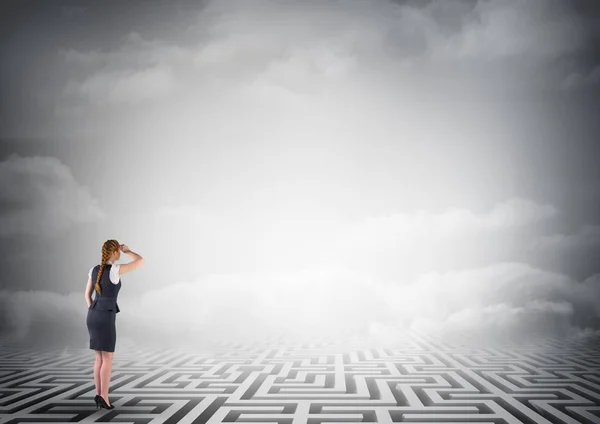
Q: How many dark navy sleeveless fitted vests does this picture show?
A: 1